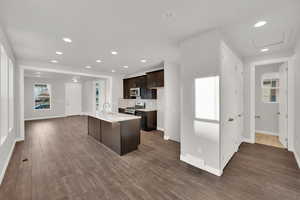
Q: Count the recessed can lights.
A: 11